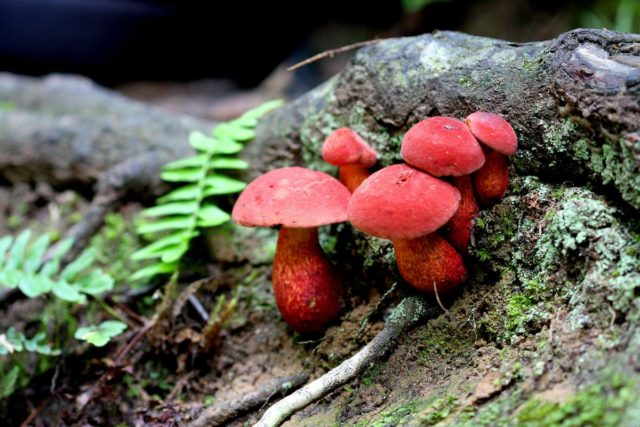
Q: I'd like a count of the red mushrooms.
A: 5